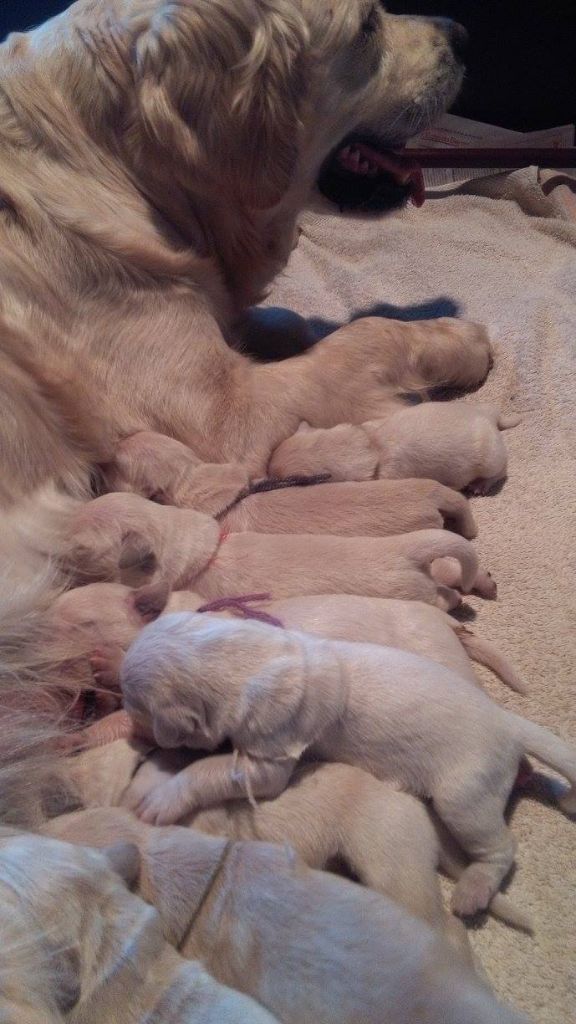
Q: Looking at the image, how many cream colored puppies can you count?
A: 8